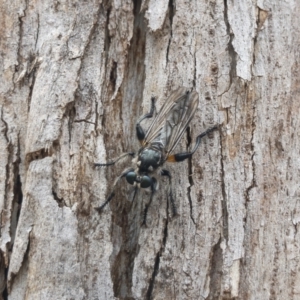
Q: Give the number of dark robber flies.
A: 1